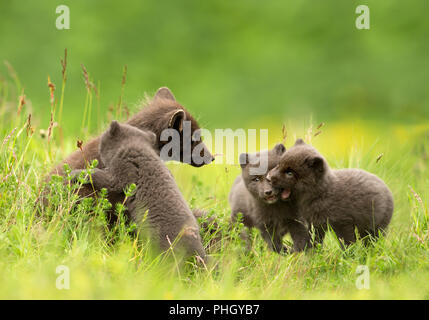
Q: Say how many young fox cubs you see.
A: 3